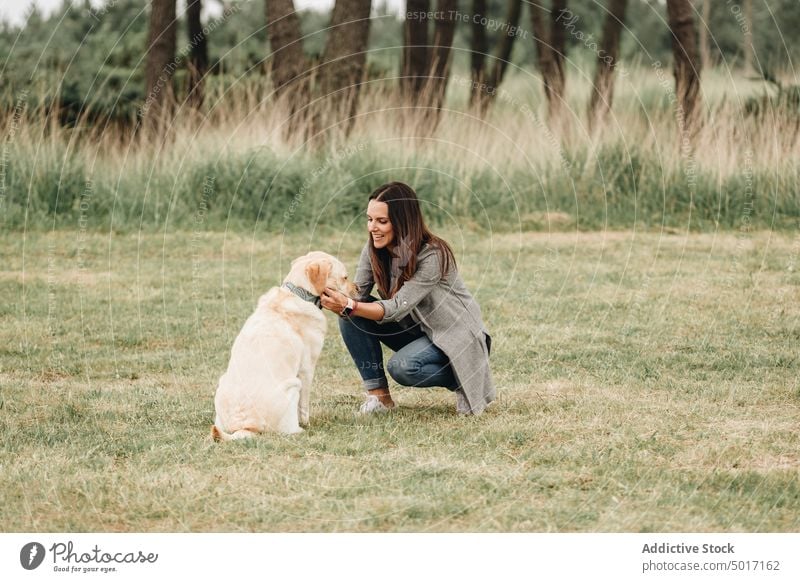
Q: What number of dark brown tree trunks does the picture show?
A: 12